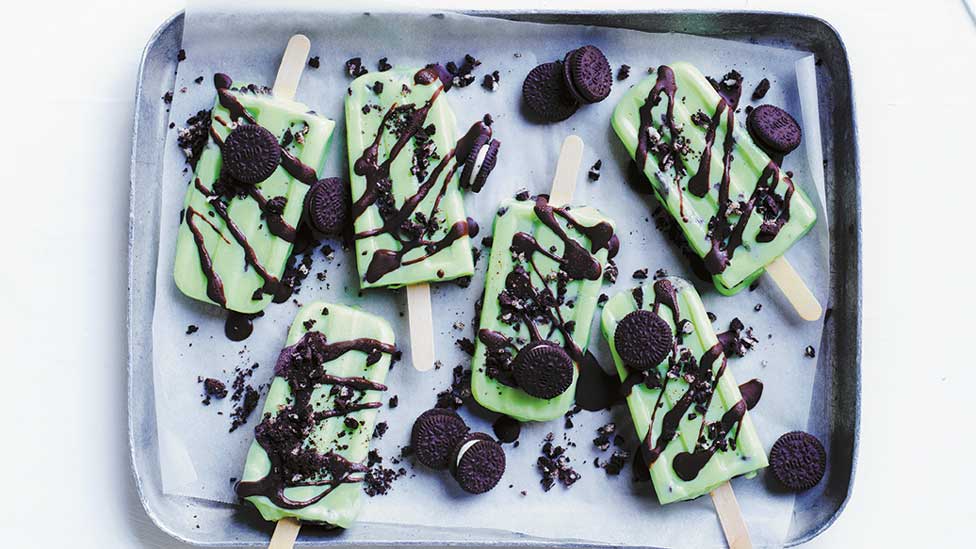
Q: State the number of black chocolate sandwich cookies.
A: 11